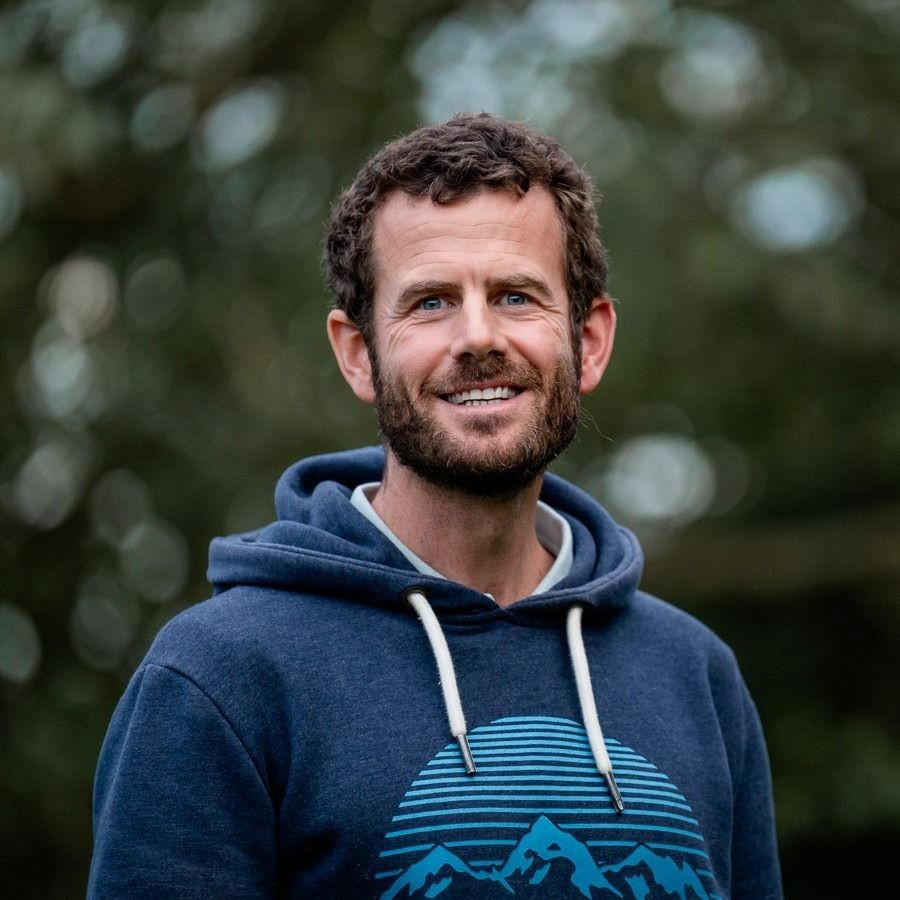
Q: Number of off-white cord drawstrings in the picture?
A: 2